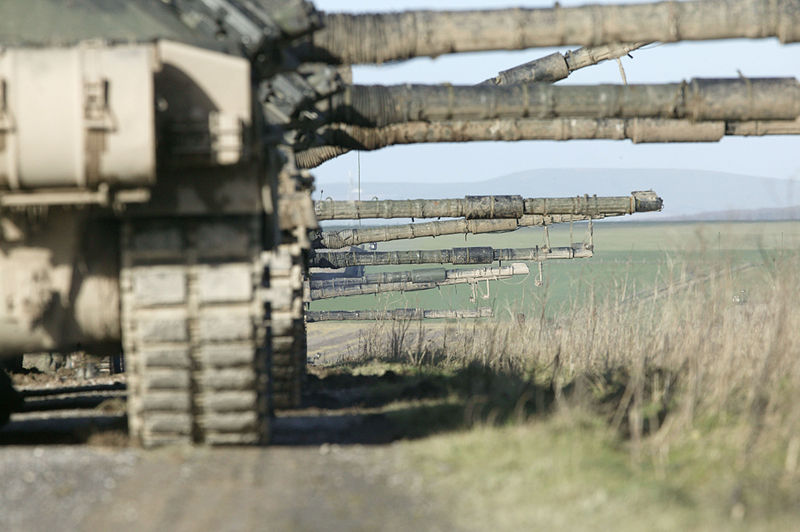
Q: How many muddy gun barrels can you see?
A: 10